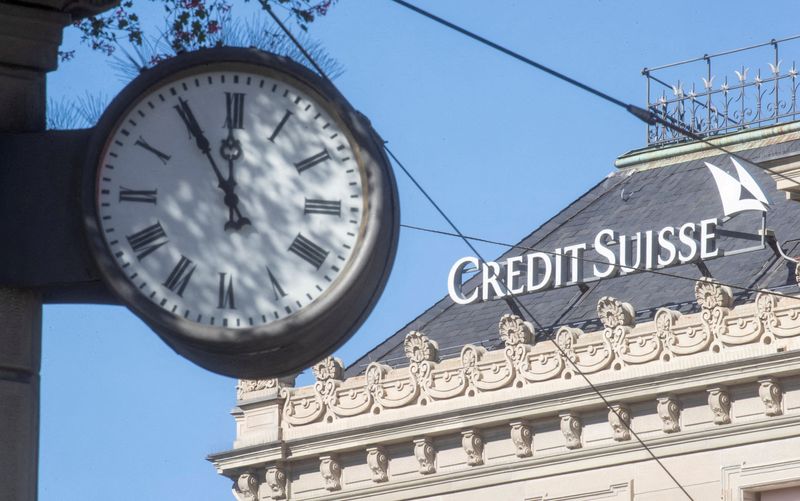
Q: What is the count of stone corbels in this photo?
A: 12